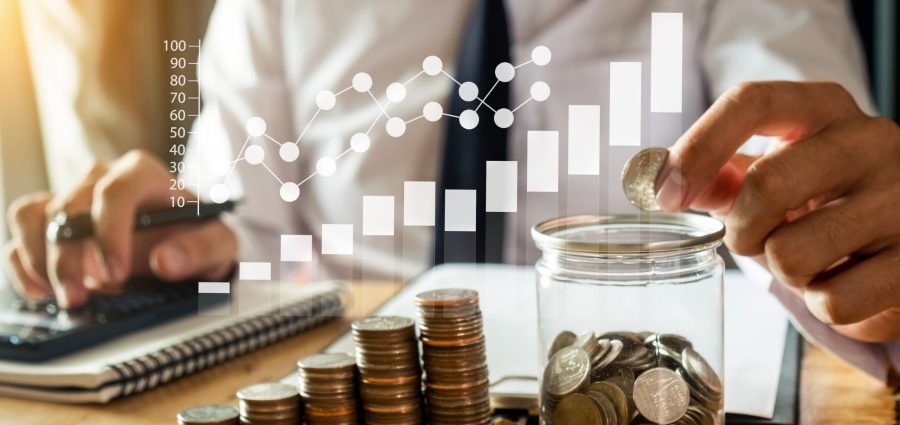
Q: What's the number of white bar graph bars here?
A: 12